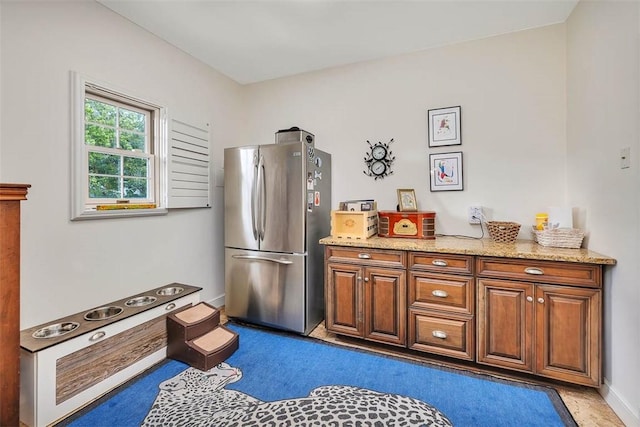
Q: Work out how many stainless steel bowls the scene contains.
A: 4